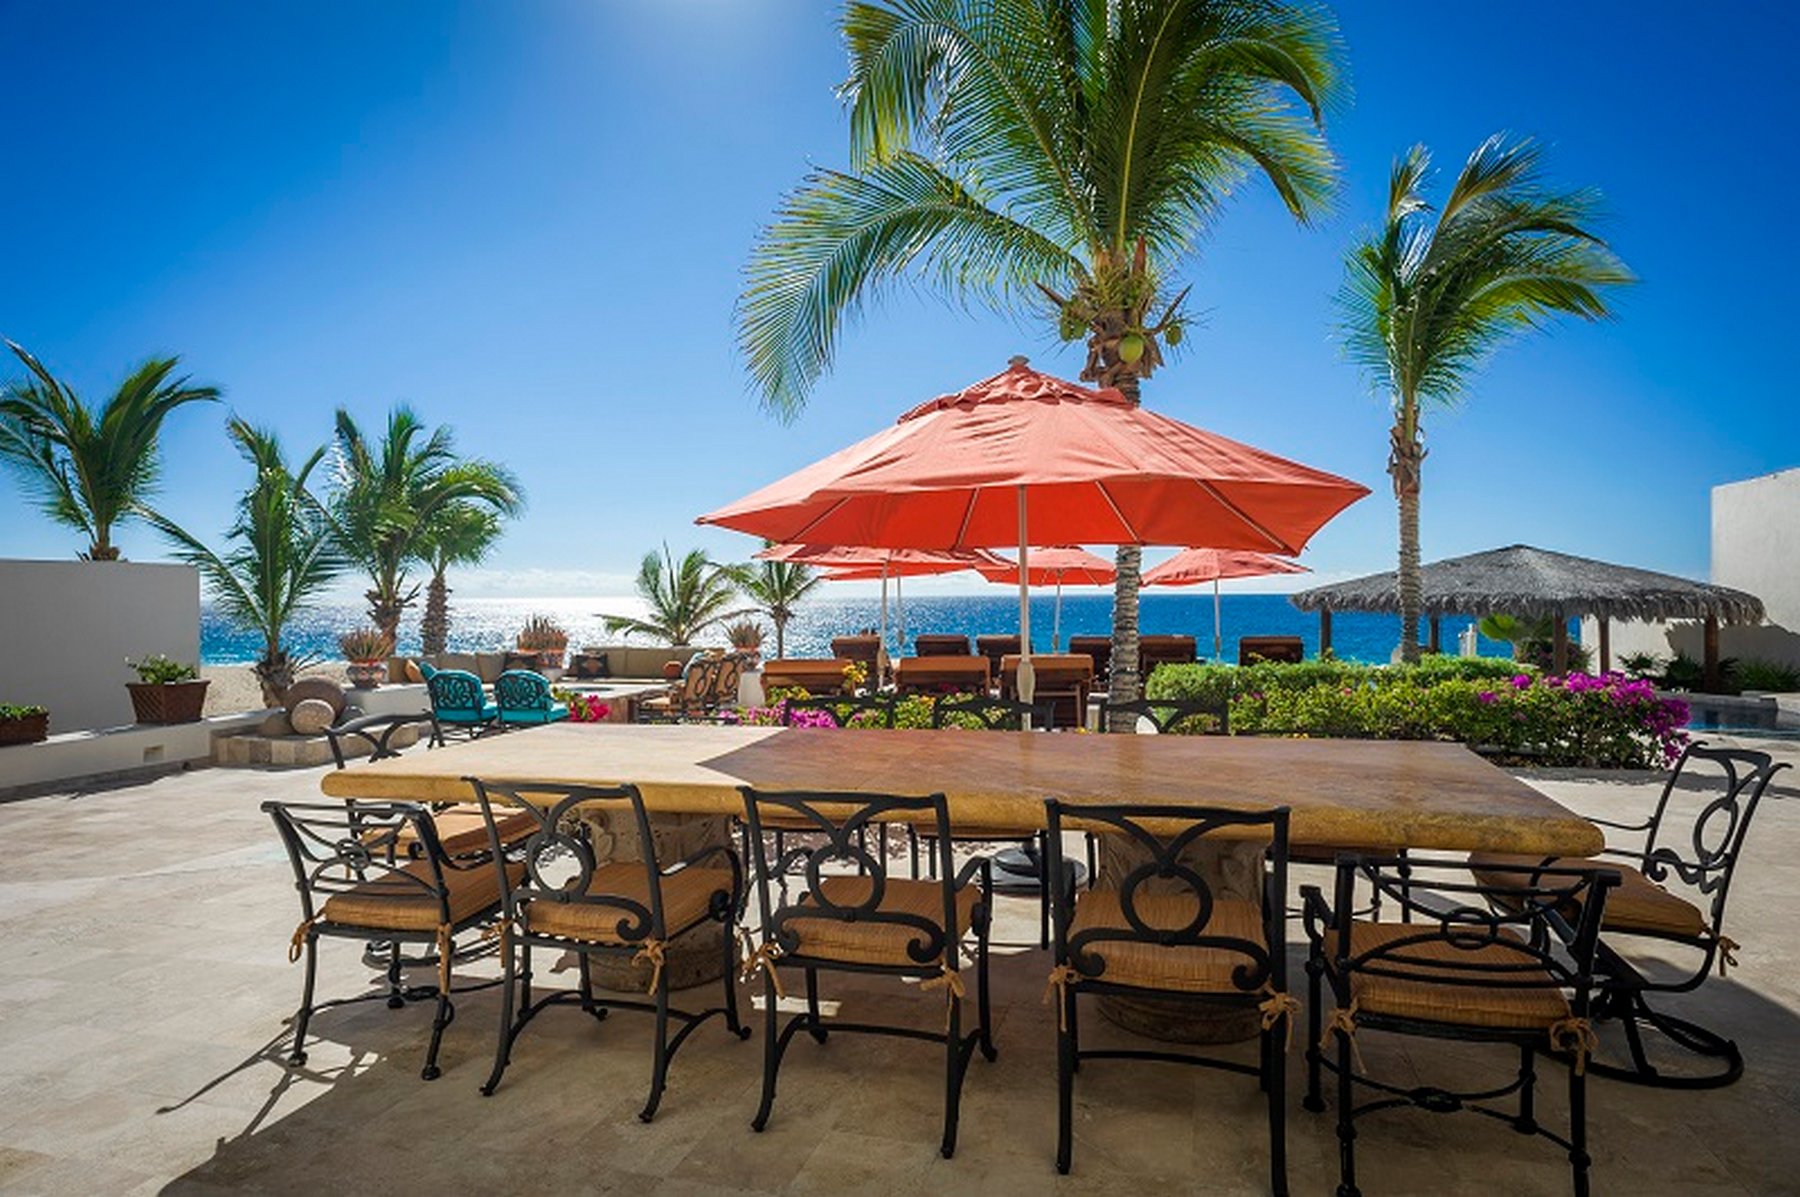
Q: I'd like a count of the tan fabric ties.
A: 11